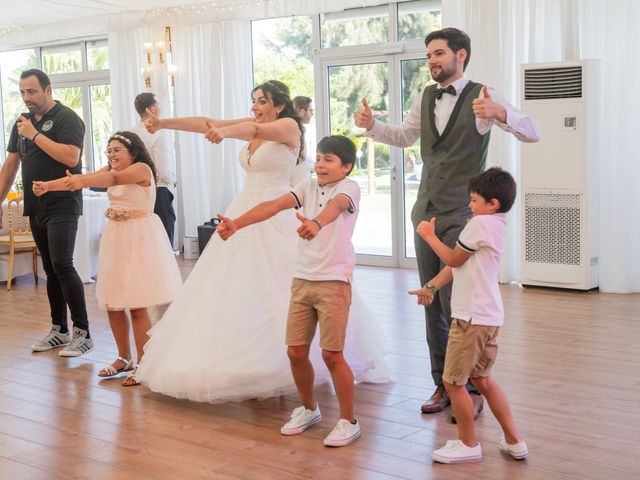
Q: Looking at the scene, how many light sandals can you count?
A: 2